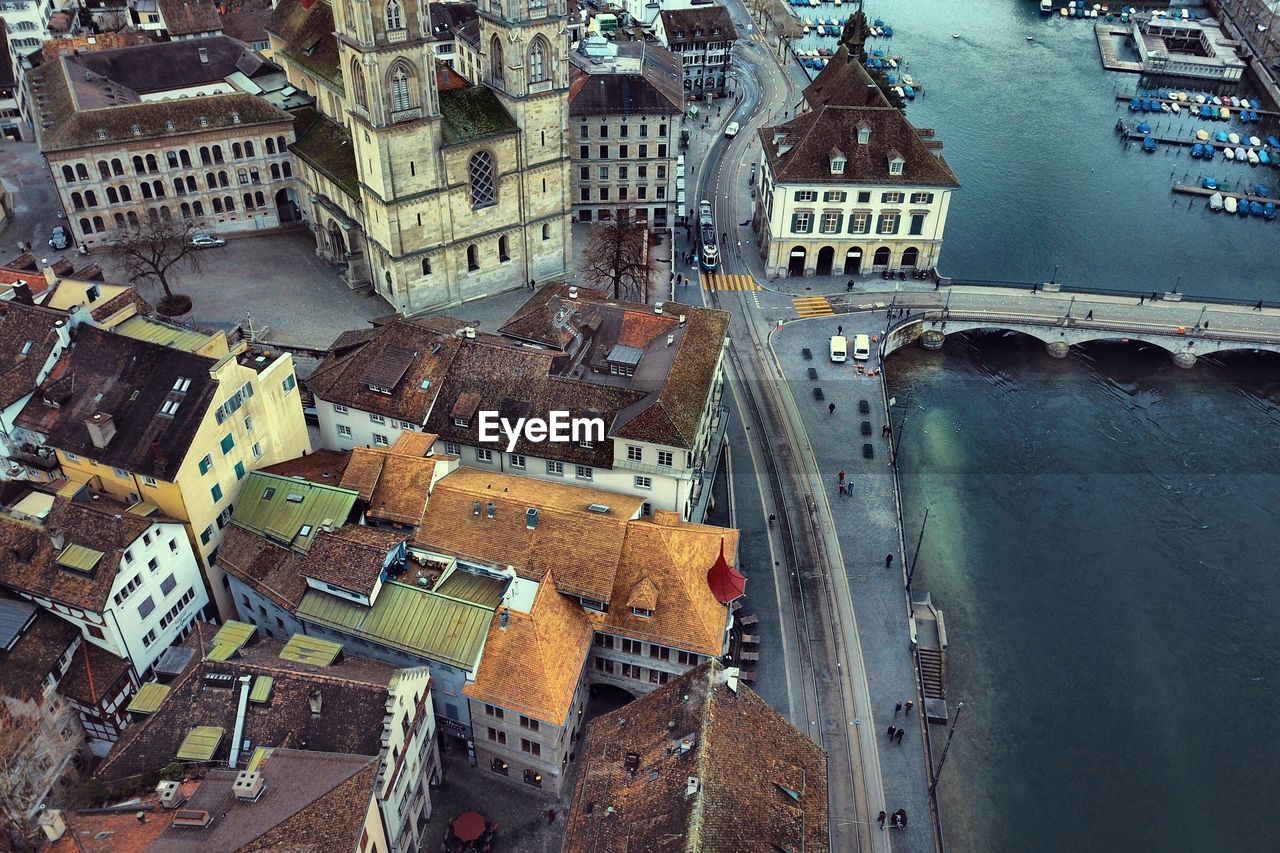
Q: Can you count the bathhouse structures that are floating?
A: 1